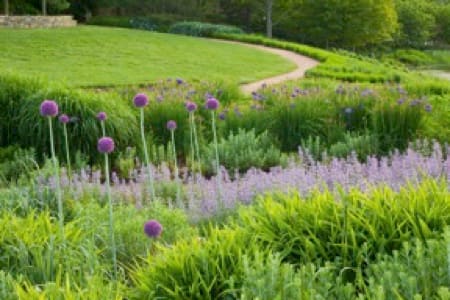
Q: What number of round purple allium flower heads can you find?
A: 9